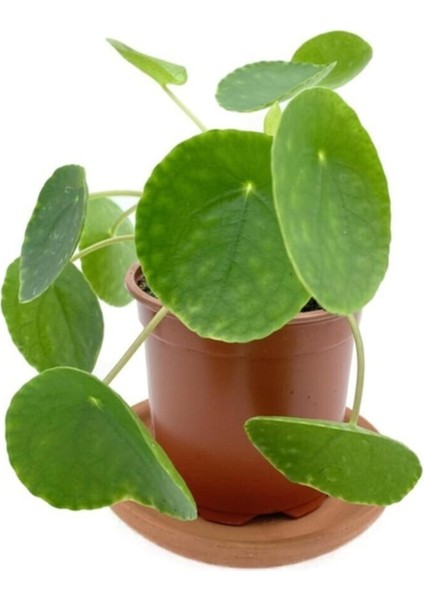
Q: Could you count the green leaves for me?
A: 11